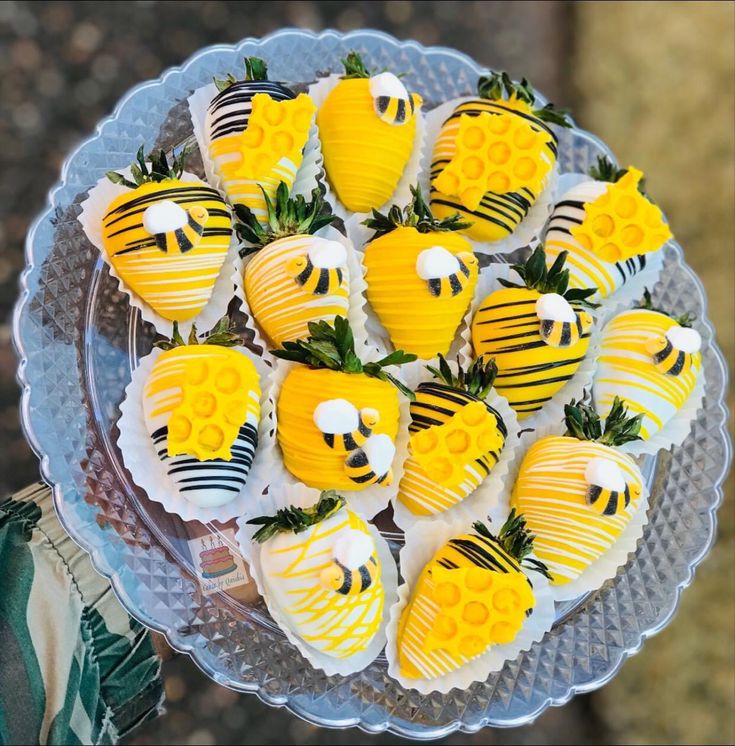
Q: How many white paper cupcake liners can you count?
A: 15